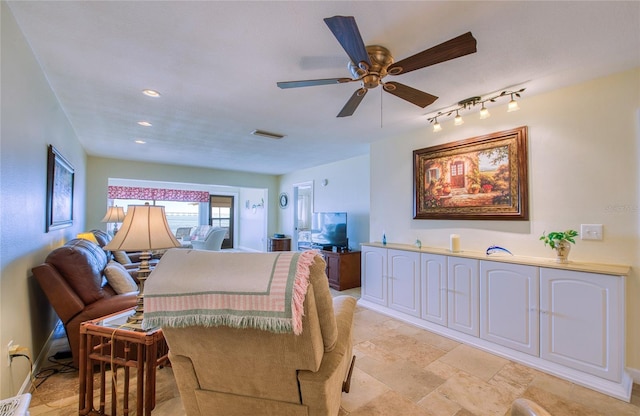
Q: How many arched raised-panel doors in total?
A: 6